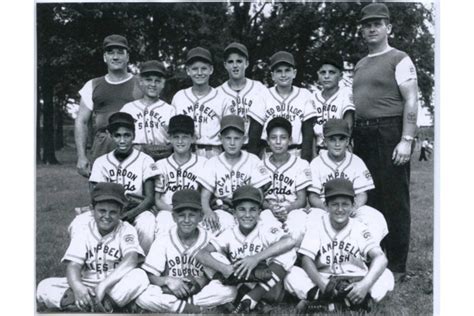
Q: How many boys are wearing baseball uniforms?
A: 14